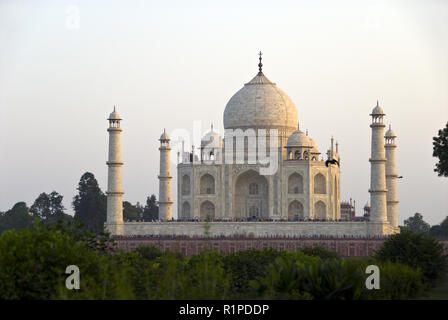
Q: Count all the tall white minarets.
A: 4